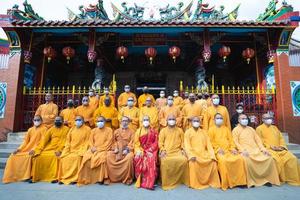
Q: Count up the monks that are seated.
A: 11